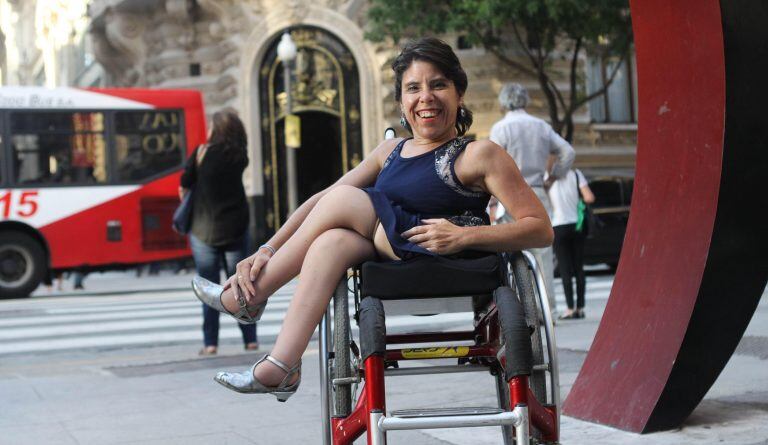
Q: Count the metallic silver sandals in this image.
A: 2